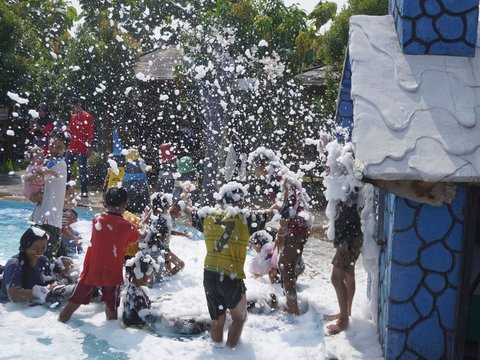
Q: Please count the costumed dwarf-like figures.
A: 4